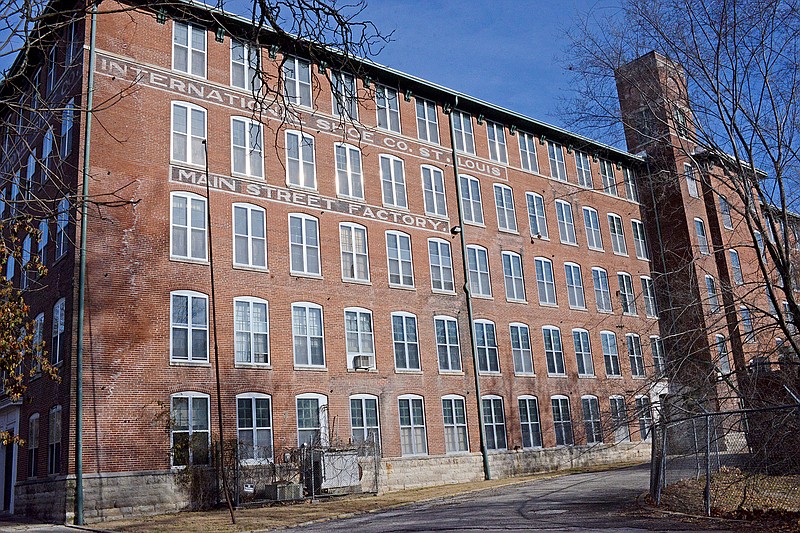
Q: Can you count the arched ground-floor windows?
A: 14